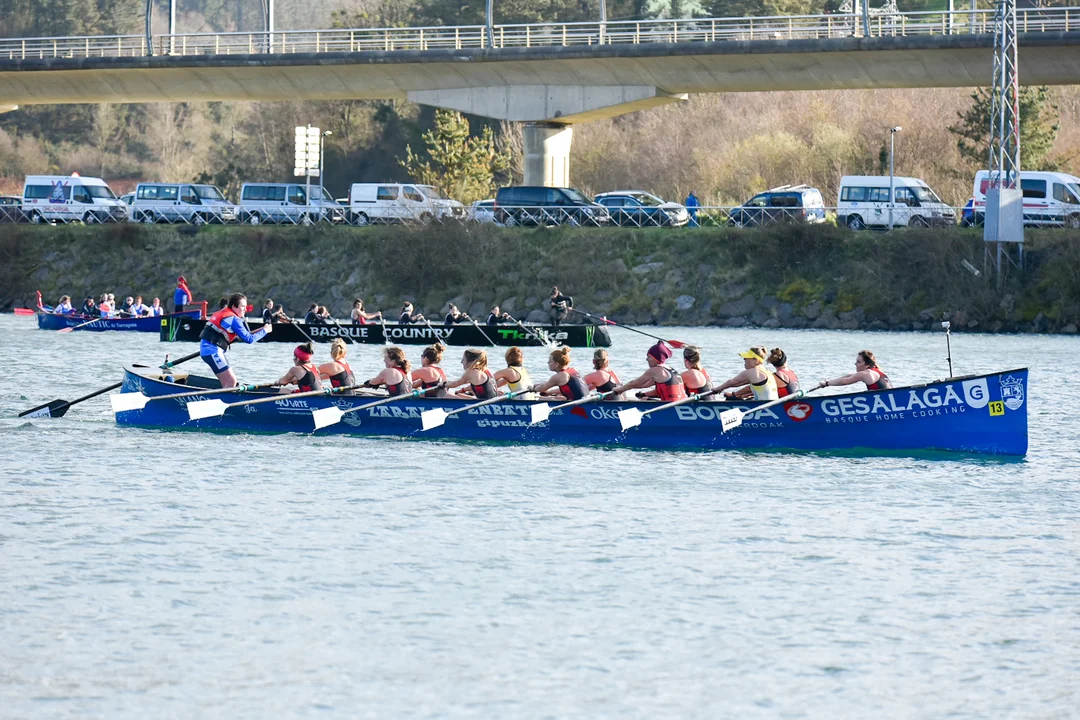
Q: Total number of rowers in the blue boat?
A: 13